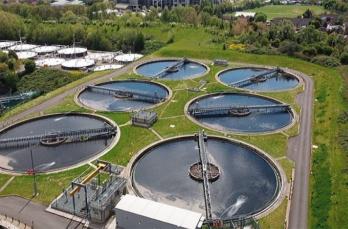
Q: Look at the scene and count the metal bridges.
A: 6